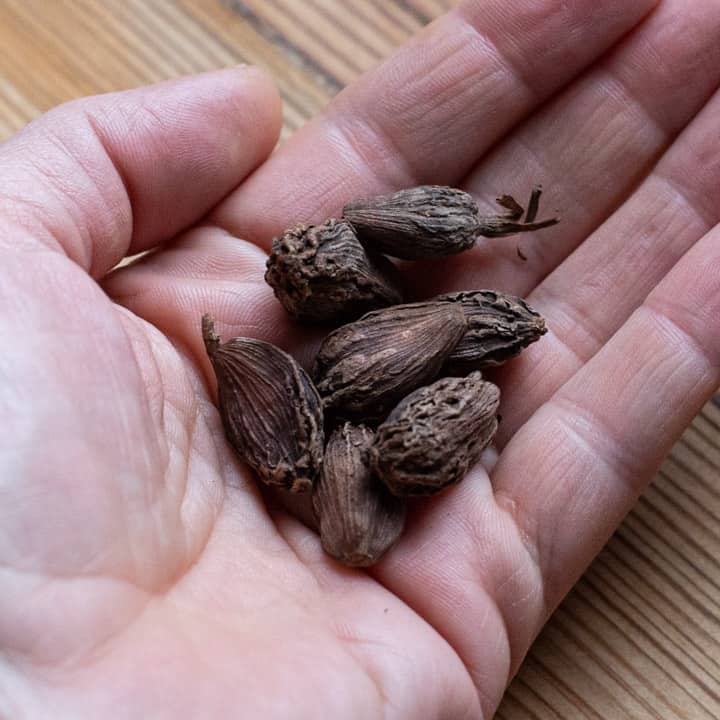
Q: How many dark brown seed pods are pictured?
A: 7